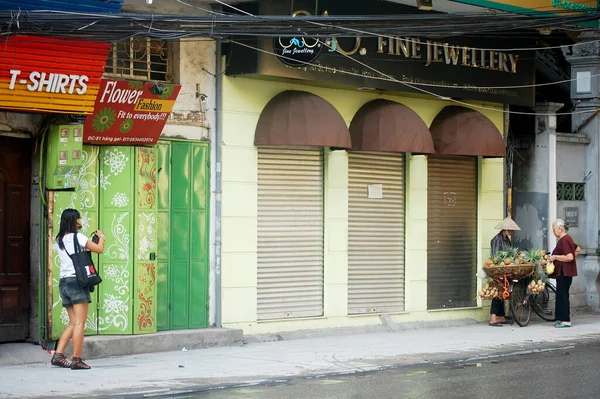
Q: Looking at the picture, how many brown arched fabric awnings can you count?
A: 3